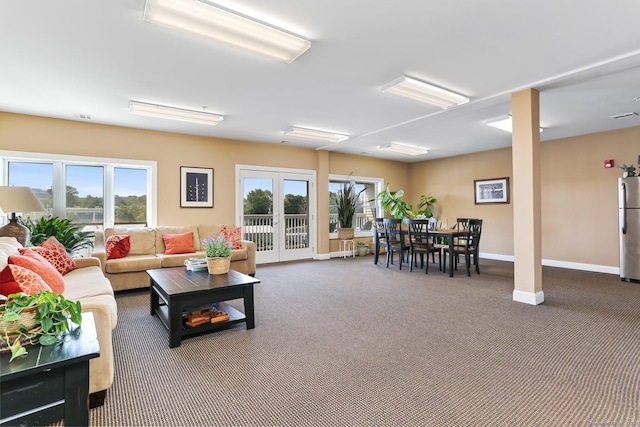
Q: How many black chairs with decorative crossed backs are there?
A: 6